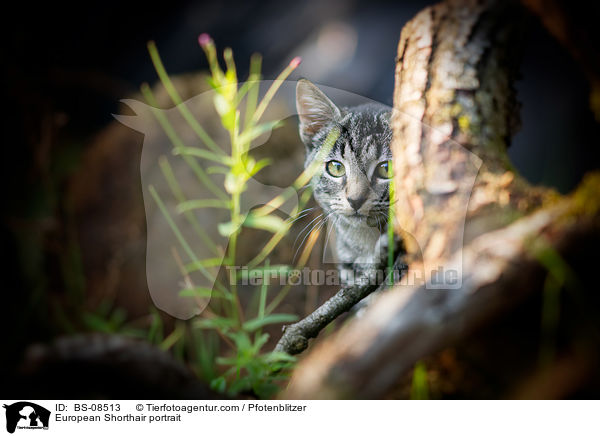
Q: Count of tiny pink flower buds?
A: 2